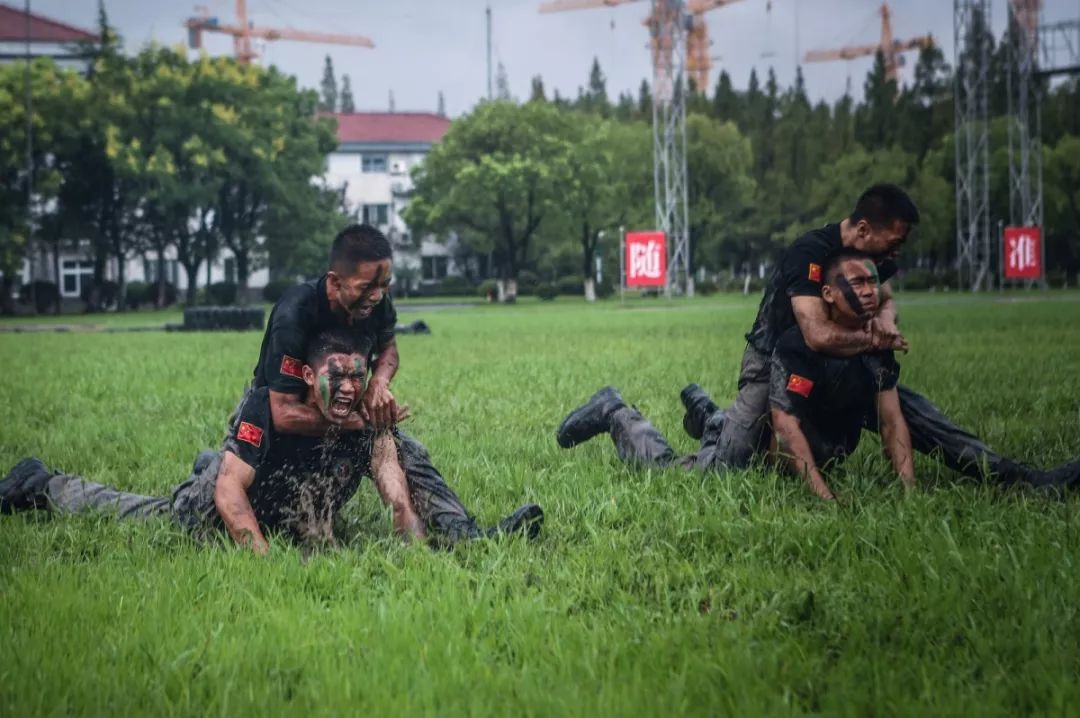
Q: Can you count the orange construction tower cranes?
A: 4